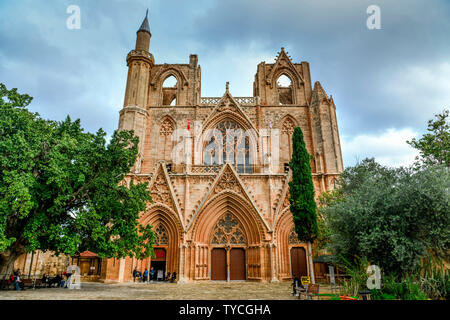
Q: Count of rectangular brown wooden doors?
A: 3